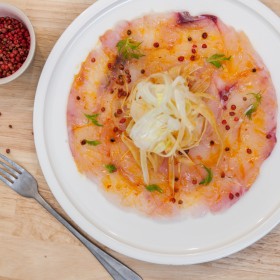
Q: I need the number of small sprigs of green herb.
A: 8